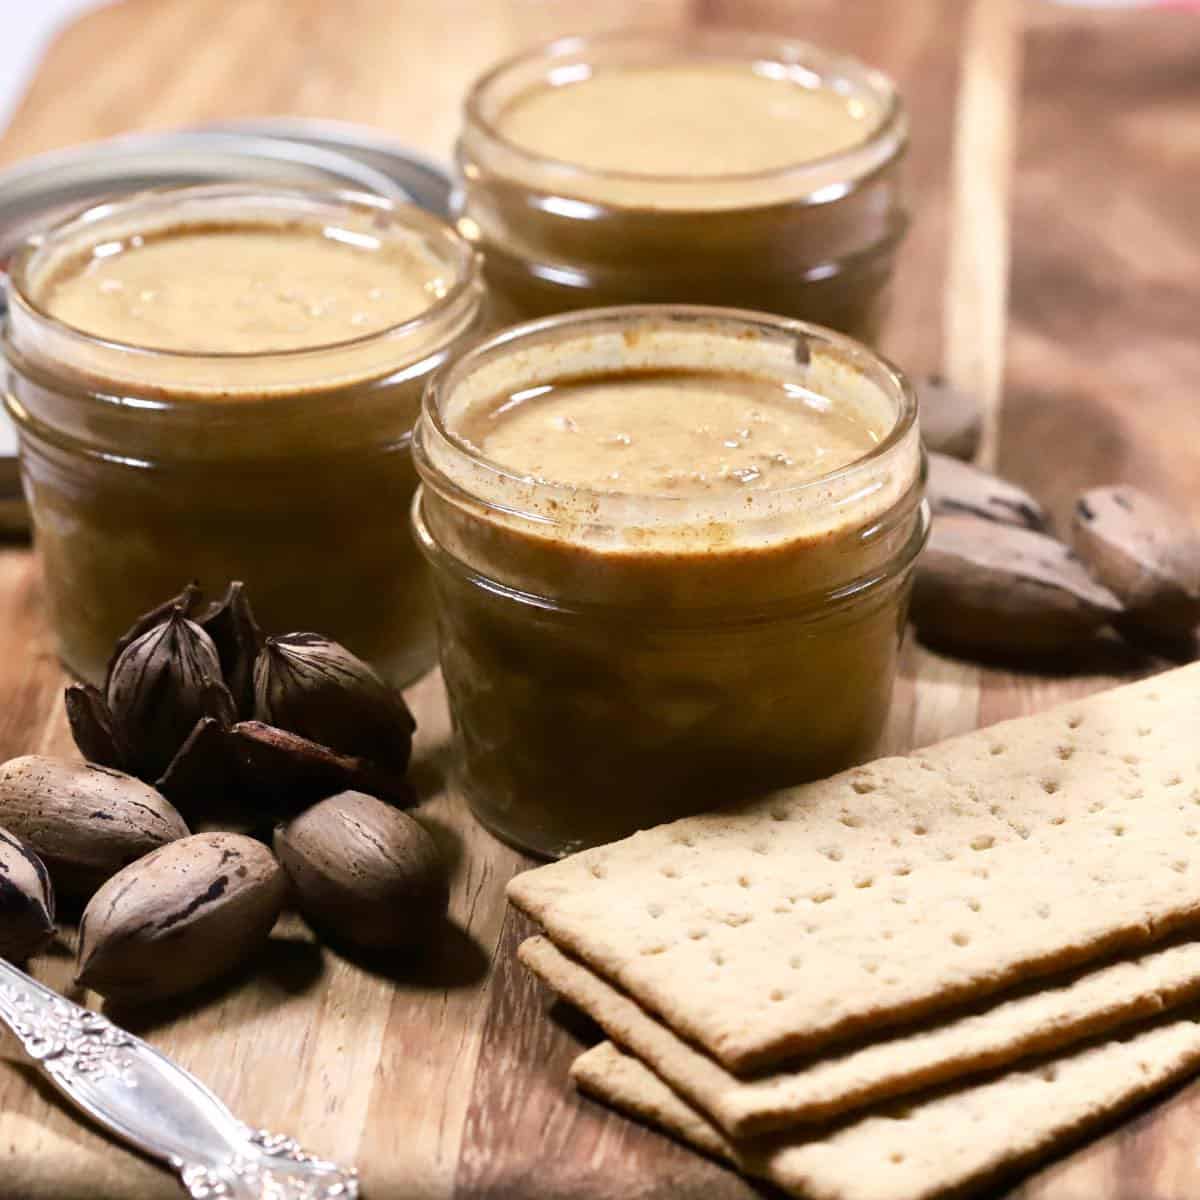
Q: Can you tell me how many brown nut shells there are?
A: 10